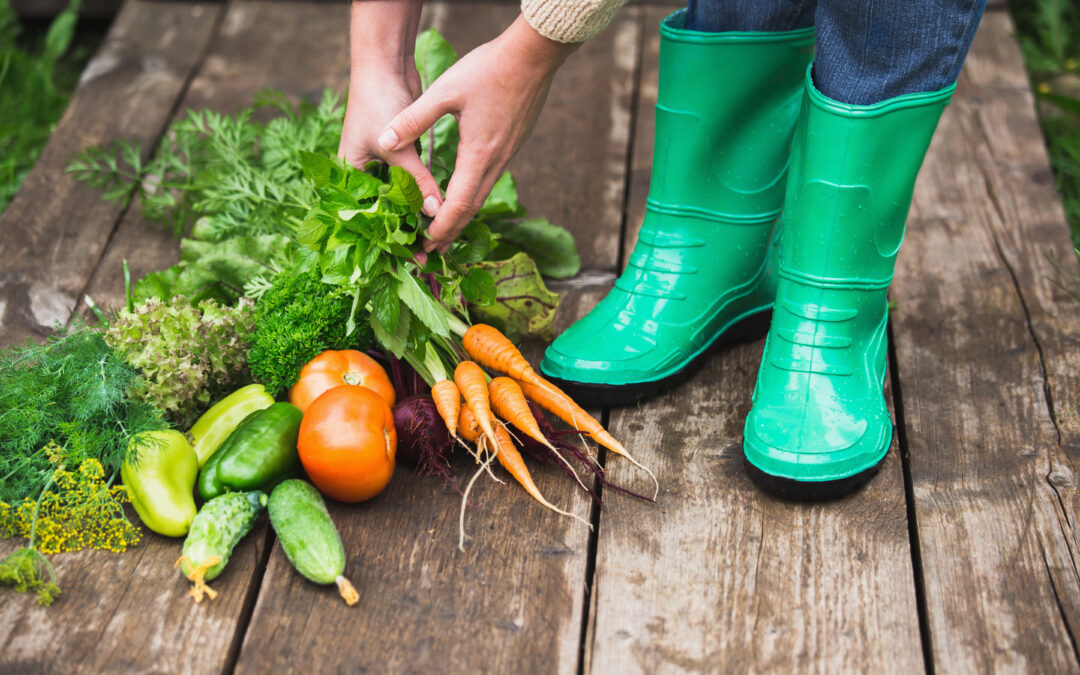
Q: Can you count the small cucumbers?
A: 2